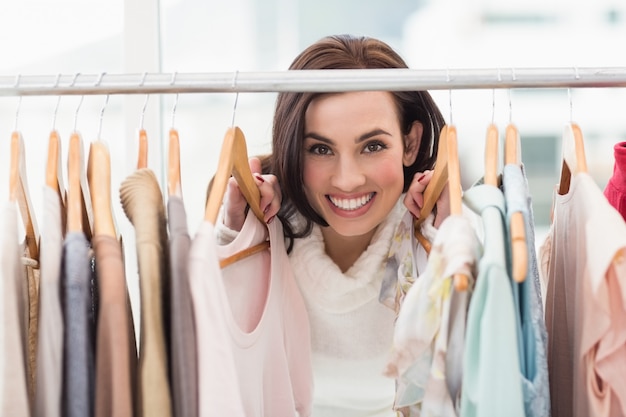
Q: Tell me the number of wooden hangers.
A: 11